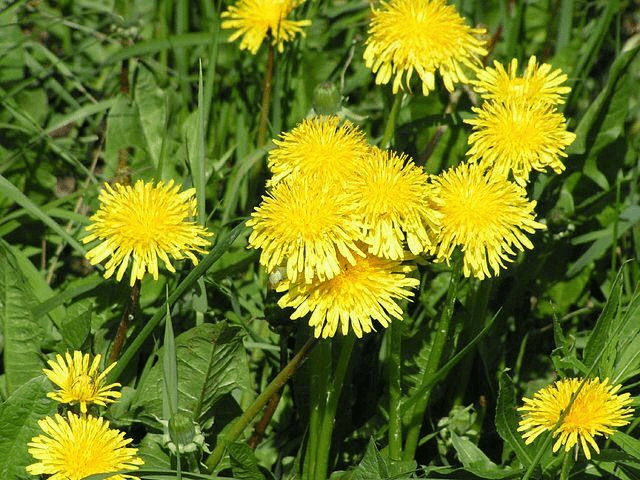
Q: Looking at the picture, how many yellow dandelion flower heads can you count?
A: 13